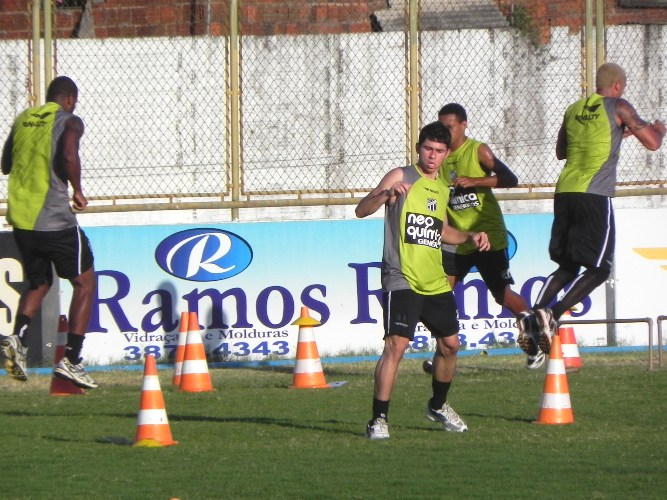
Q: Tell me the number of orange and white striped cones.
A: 7